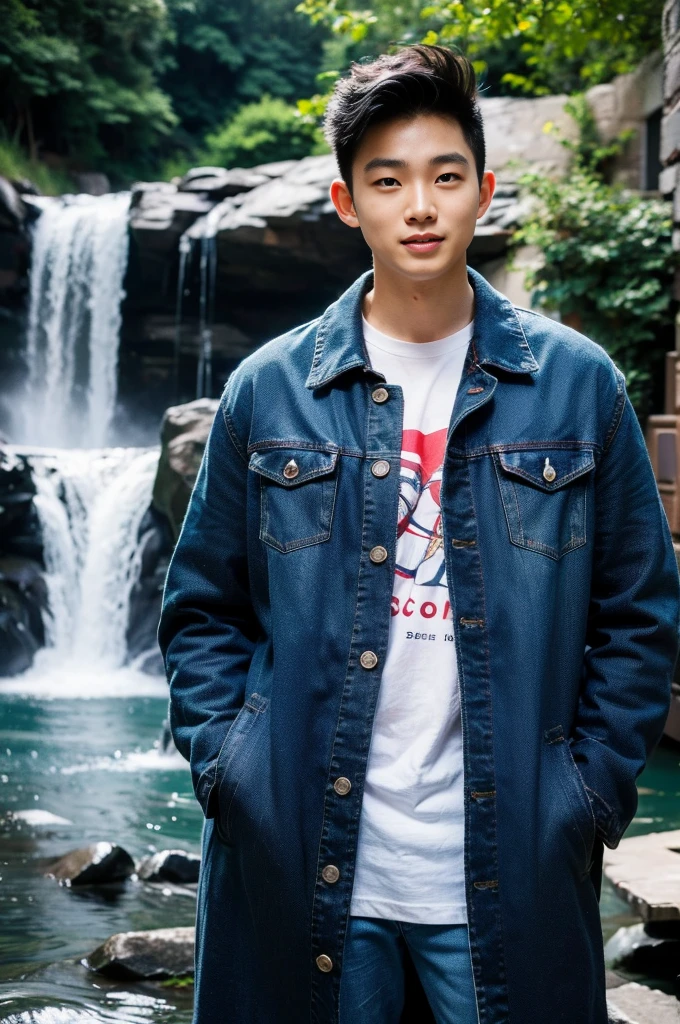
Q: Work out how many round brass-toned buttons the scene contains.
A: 9